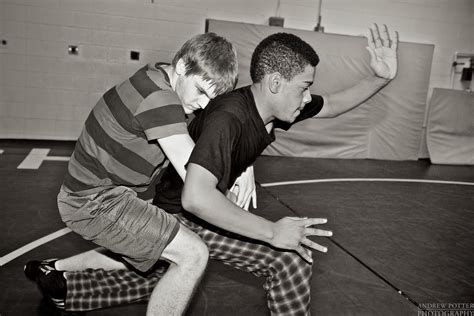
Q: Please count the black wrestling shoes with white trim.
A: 2